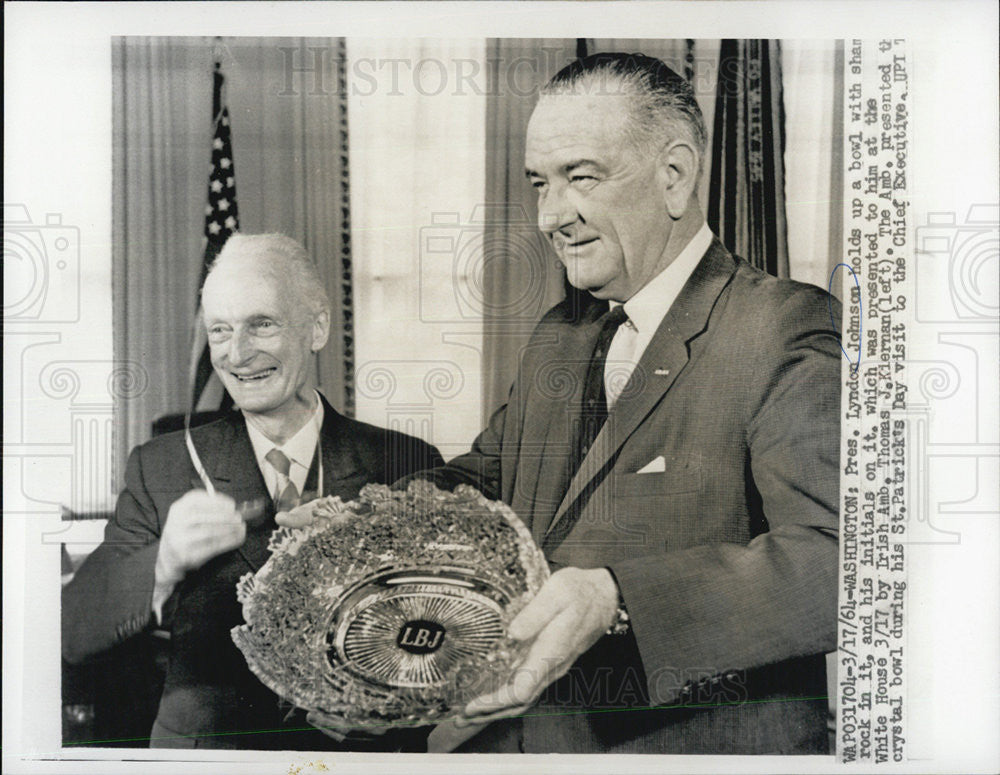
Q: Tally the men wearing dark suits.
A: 2